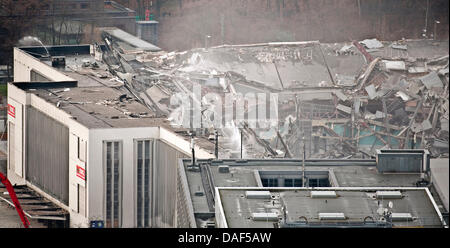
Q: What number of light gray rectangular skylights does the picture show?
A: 6